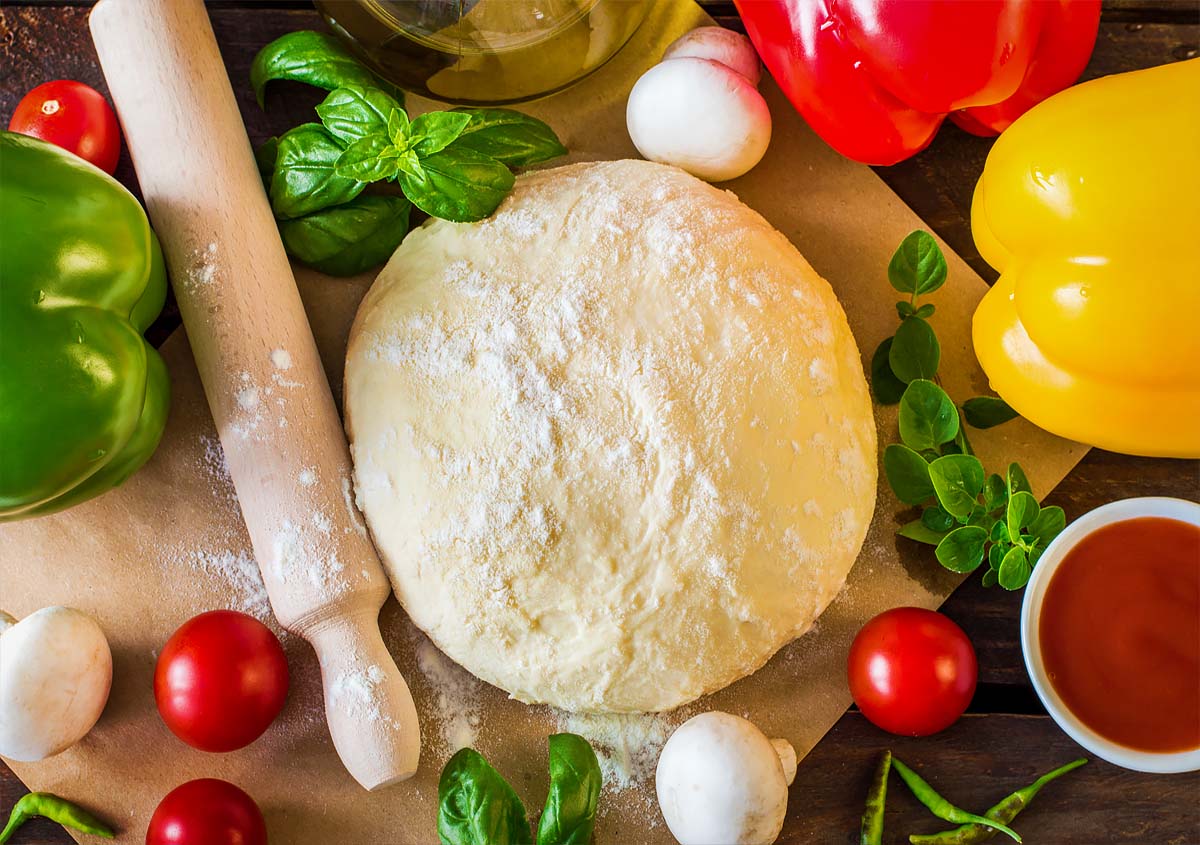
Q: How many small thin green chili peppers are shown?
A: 4